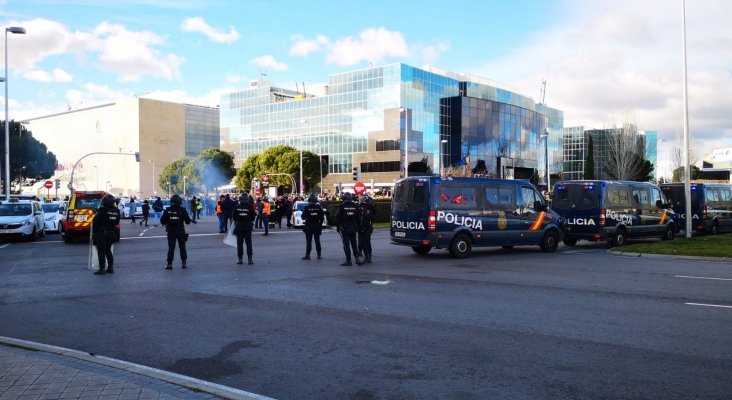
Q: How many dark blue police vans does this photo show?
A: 3